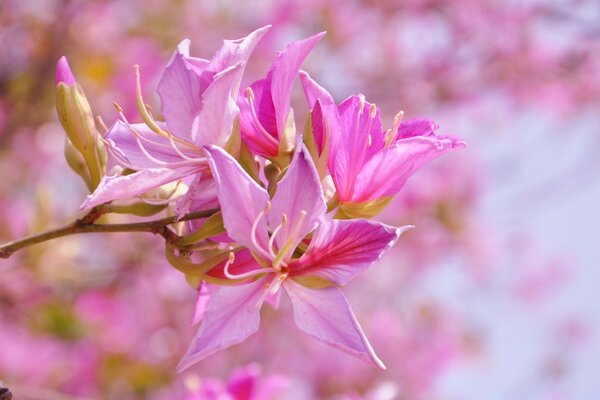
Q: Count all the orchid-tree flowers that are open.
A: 4